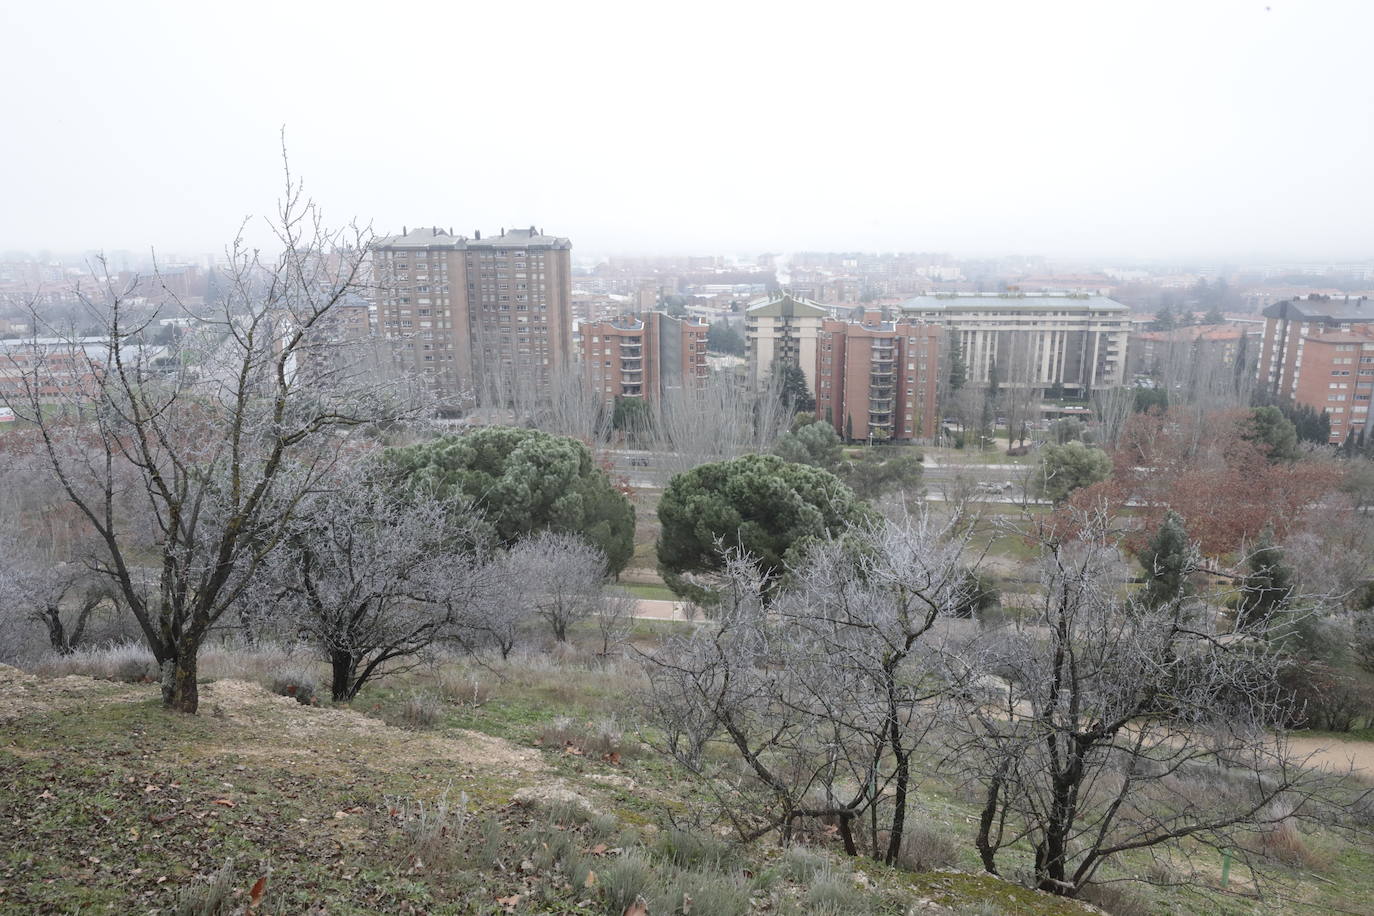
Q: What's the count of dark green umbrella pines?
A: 2